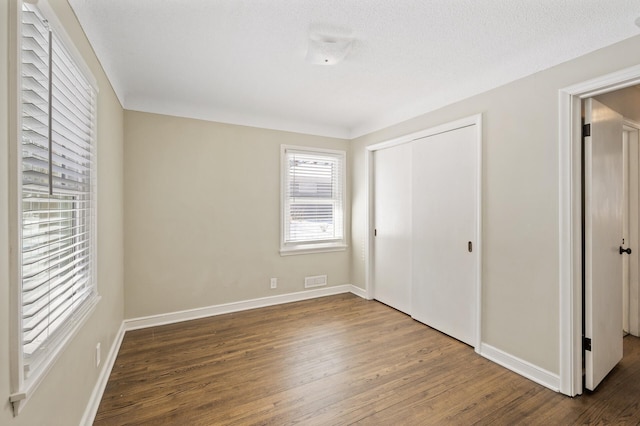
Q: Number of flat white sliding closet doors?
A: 2